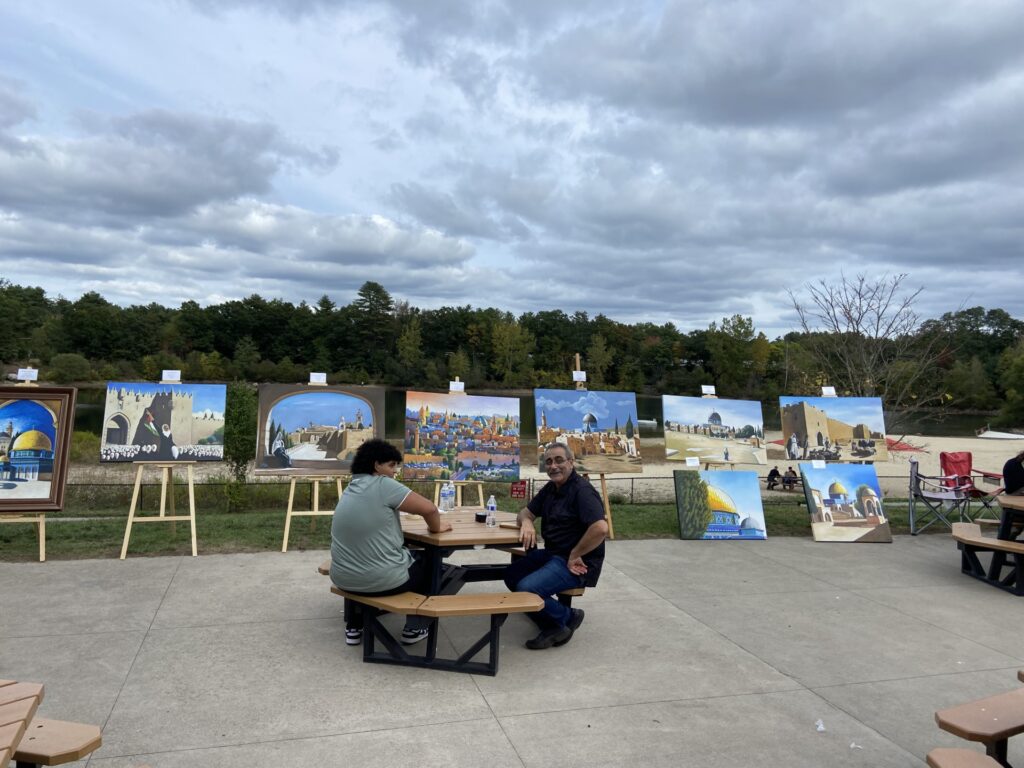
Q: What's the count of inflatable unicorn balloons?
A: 0